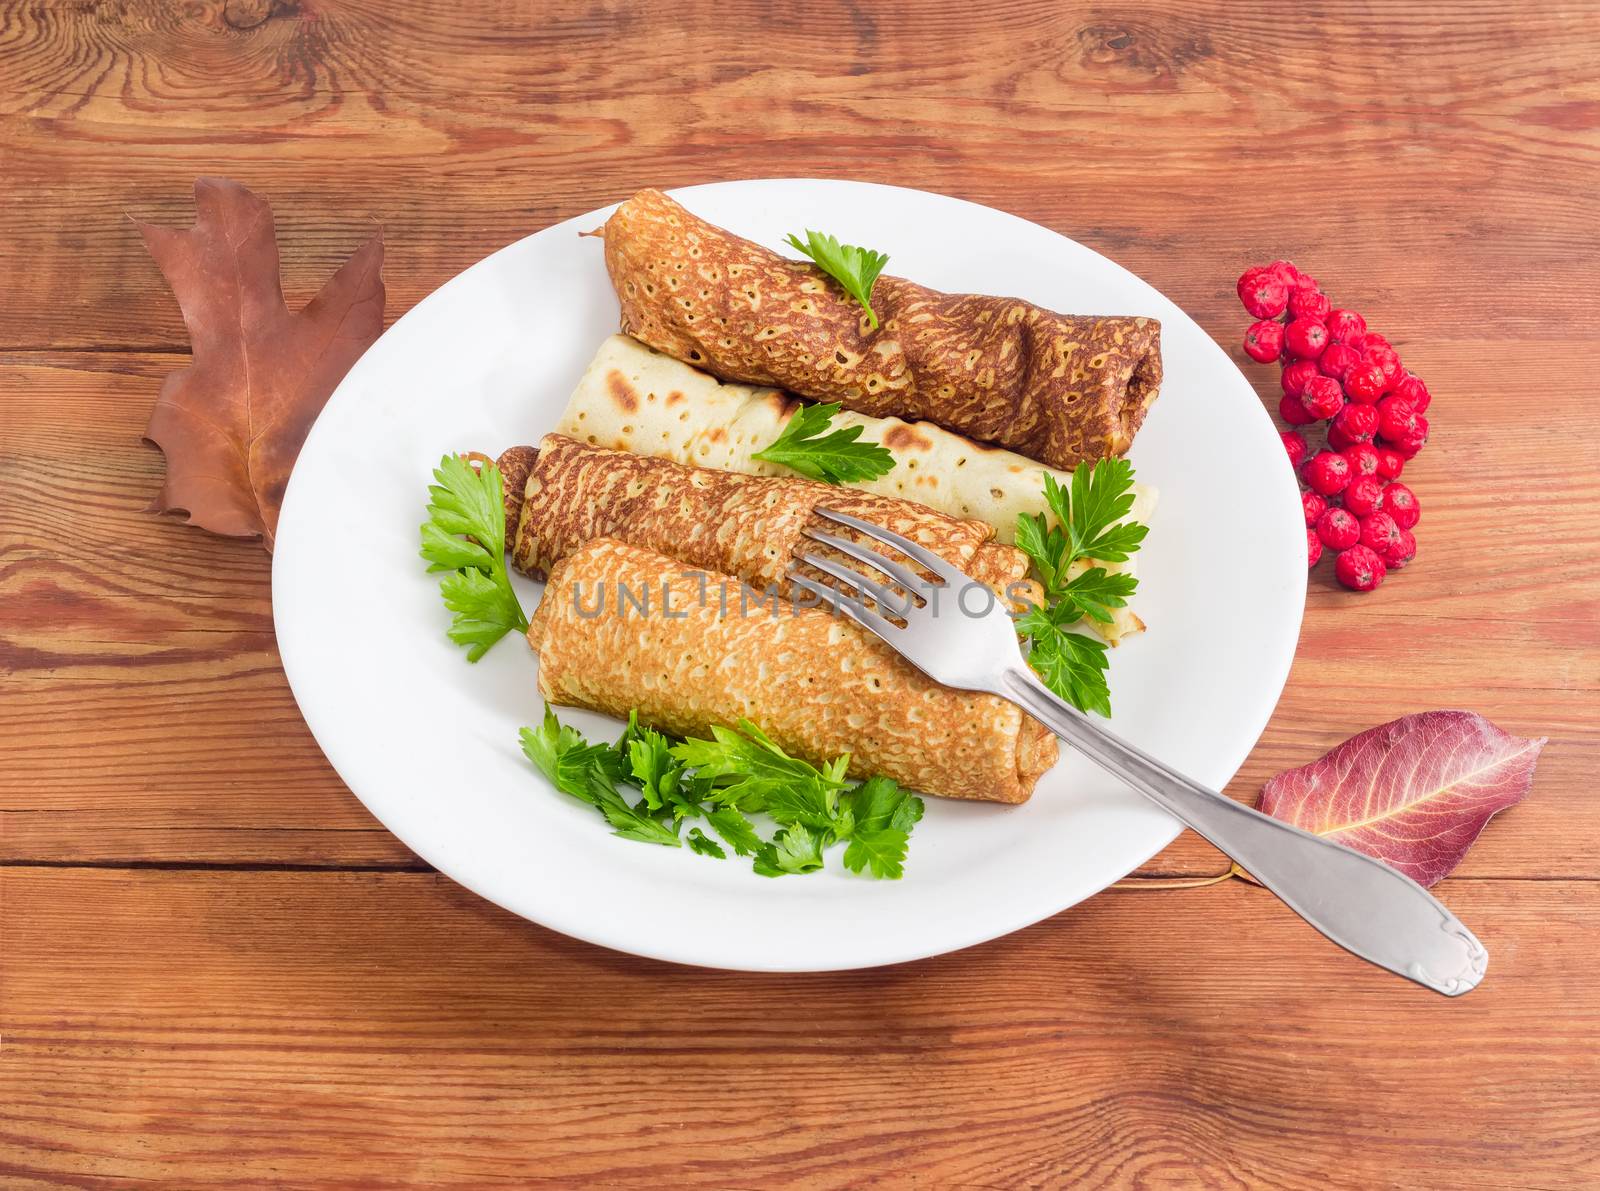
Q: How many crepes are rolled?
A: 4